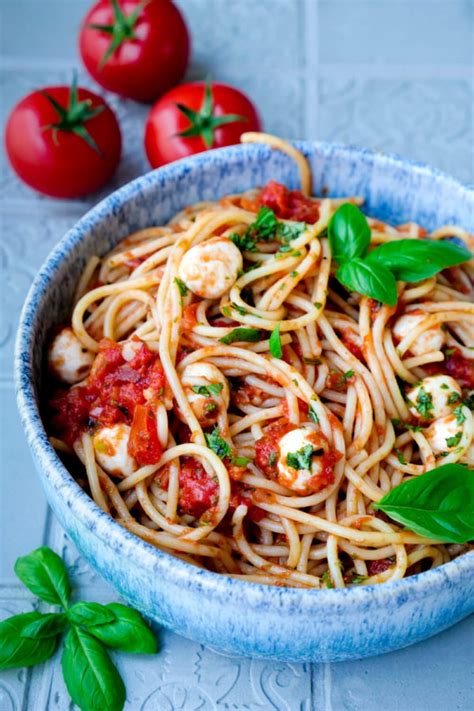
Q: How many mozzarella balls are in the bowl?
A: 8